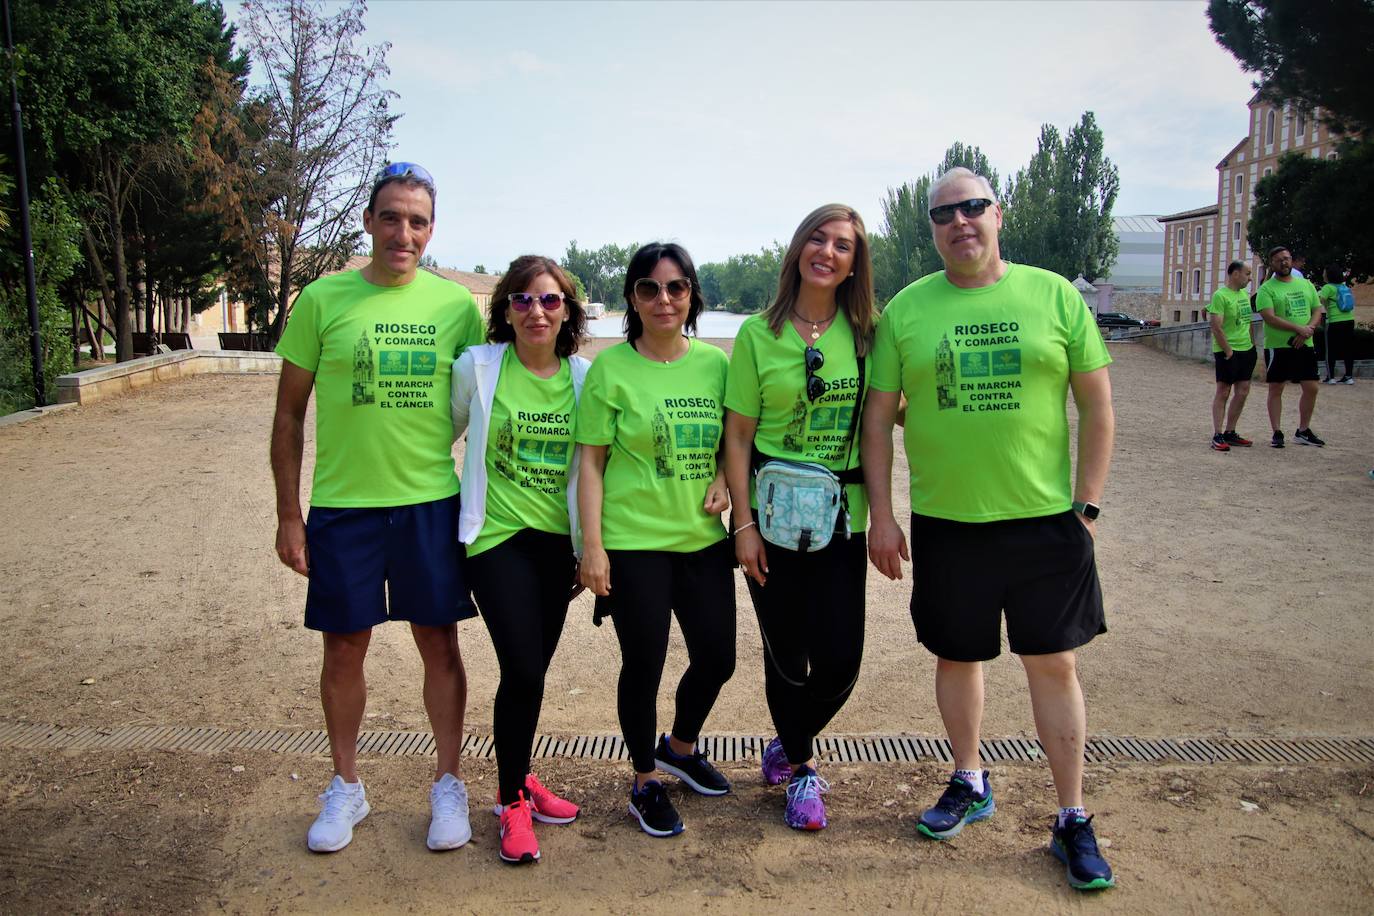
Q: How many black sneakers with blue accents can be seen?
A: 2